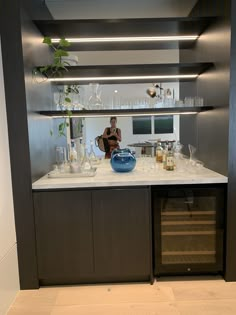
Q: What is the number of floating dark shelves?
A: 3